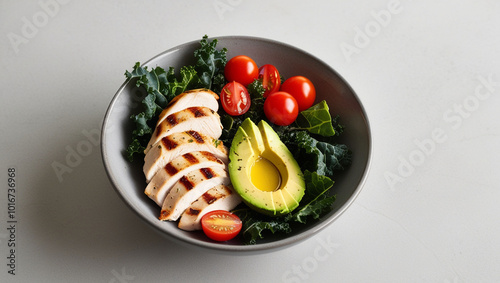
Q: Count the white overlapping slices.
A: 6